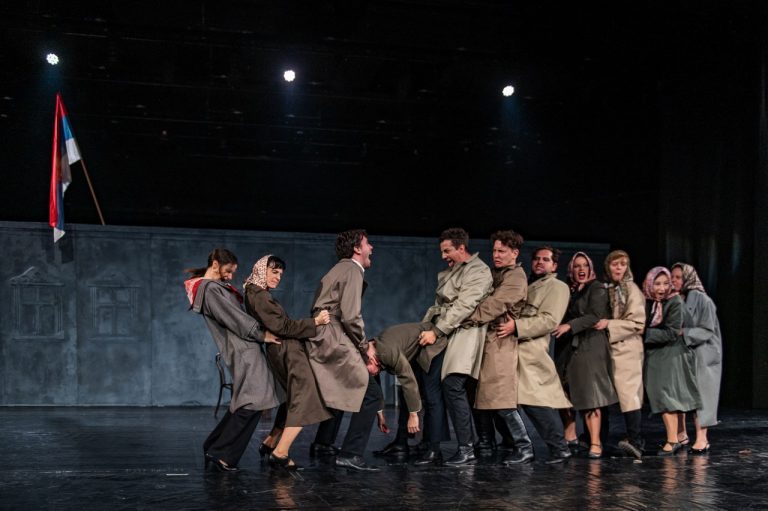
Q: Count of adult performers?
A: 11